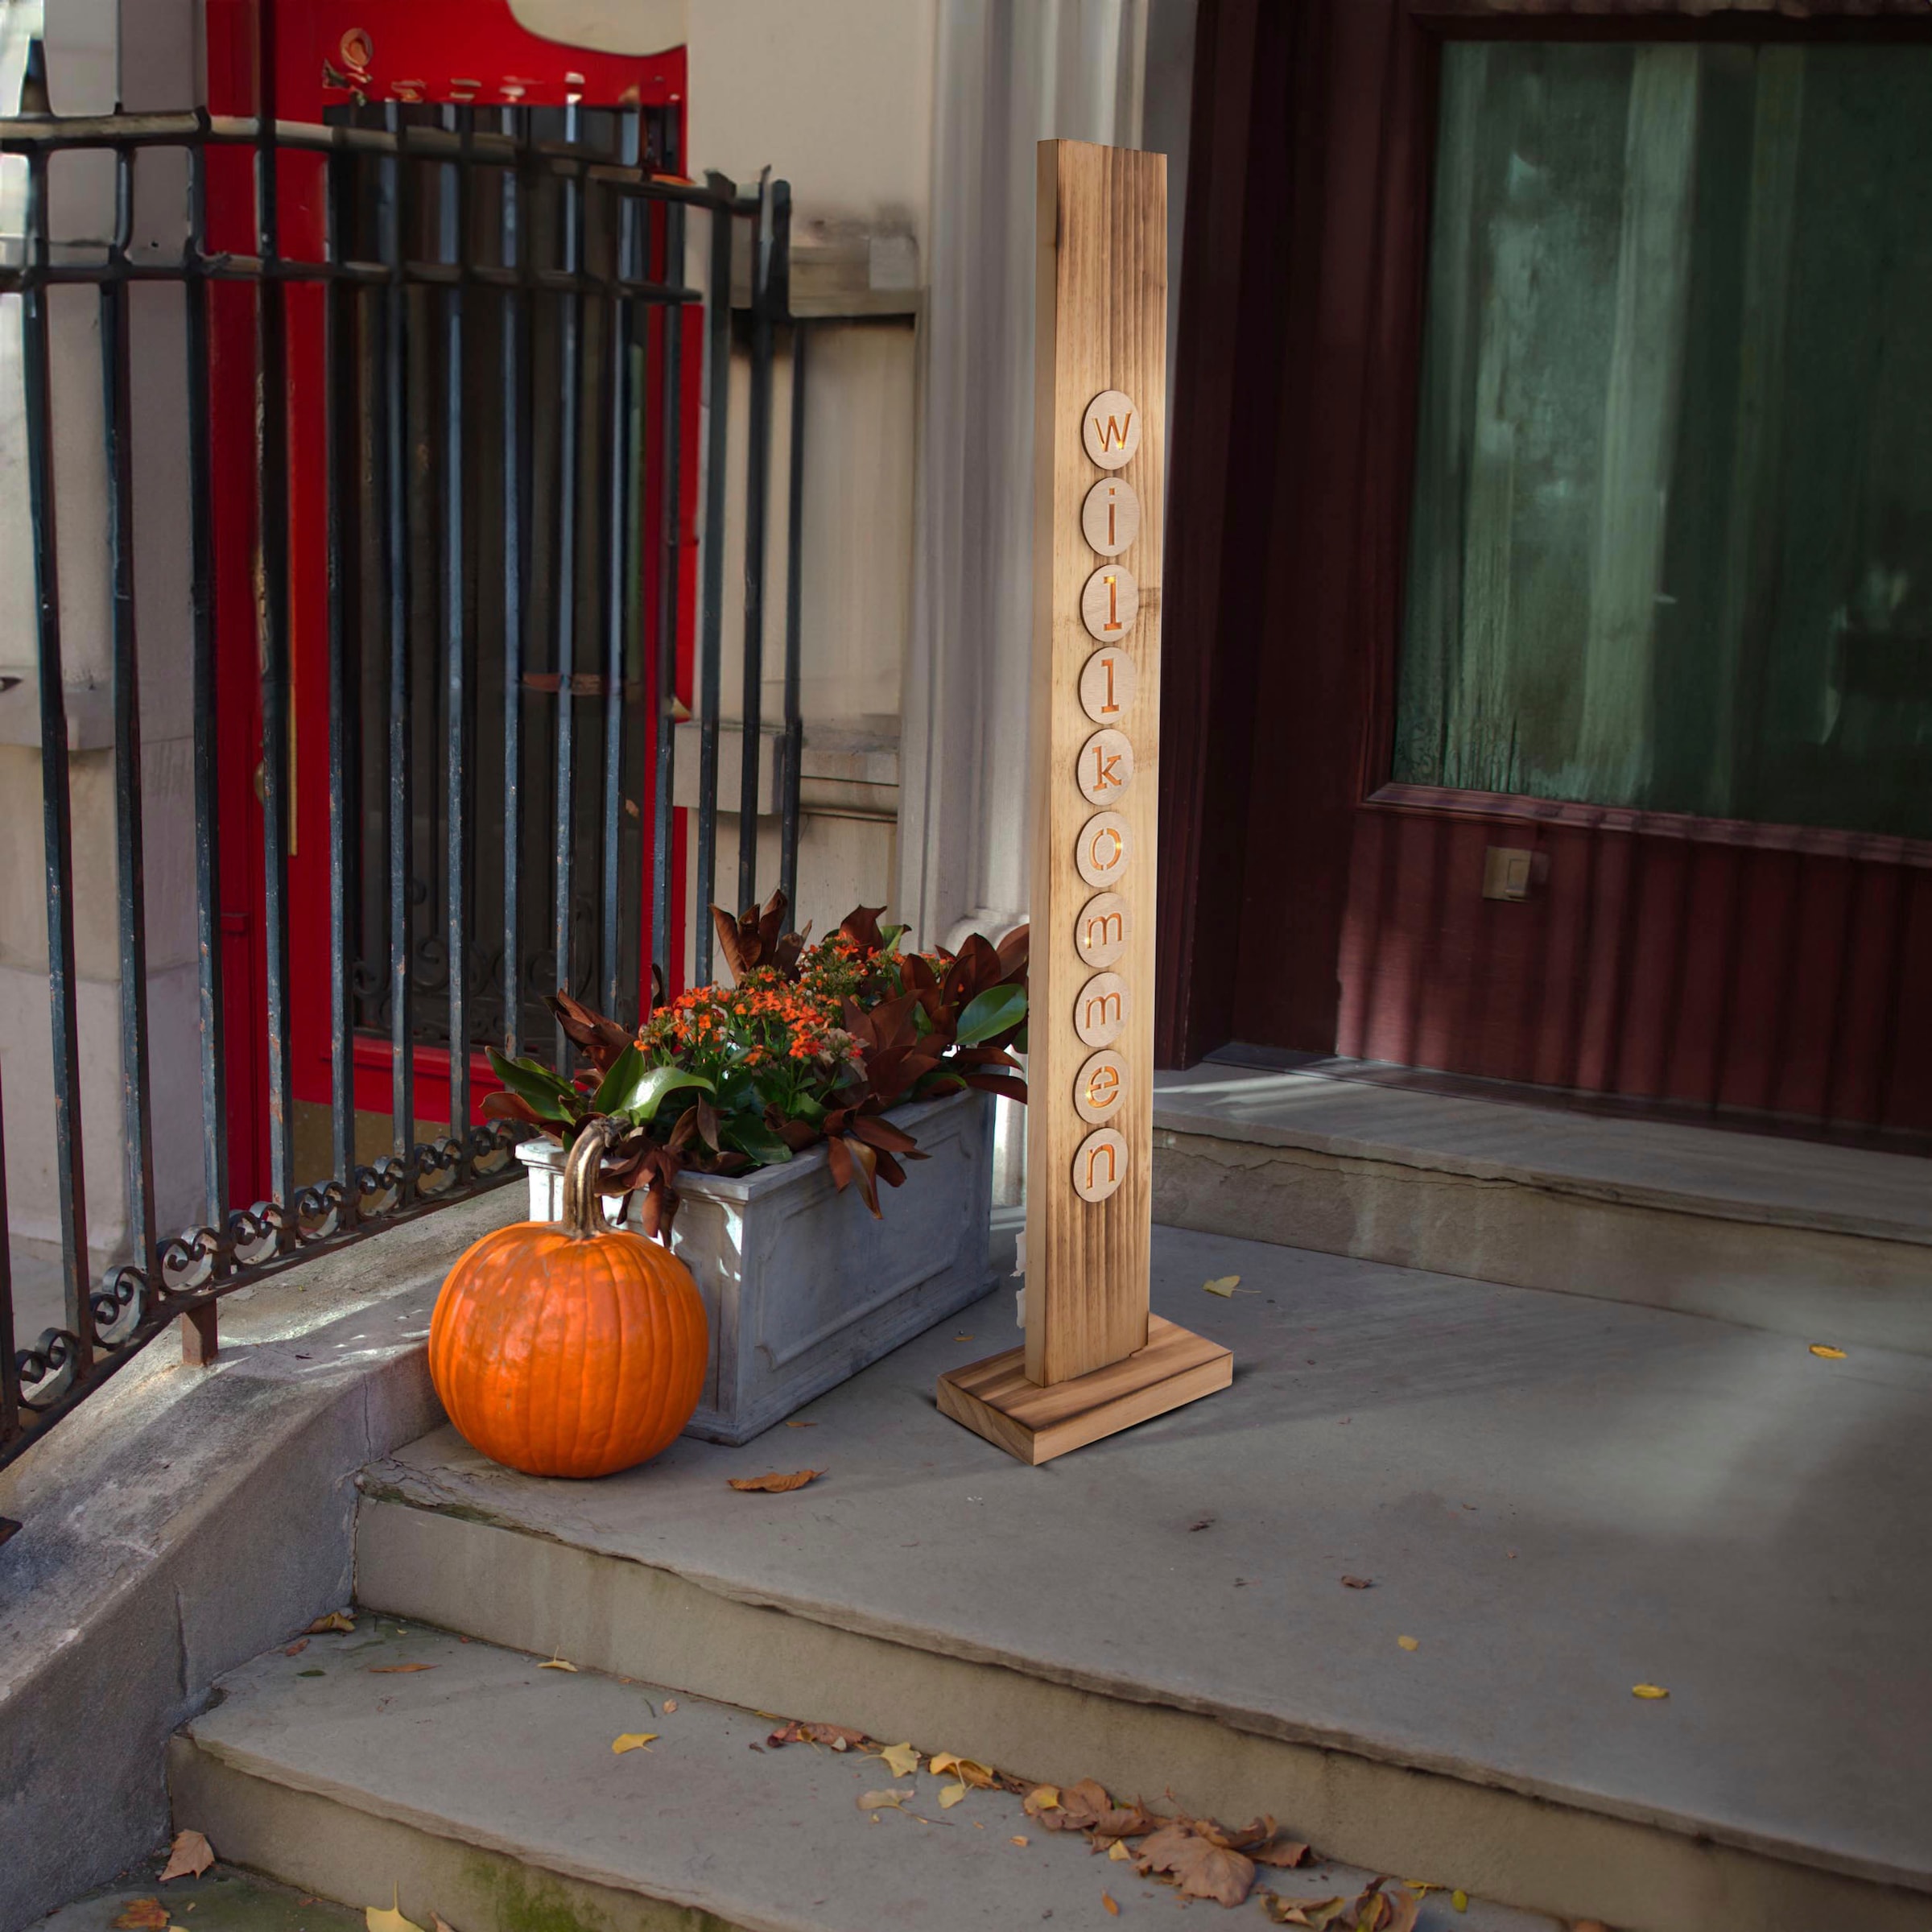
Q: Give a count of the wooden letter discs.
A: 10